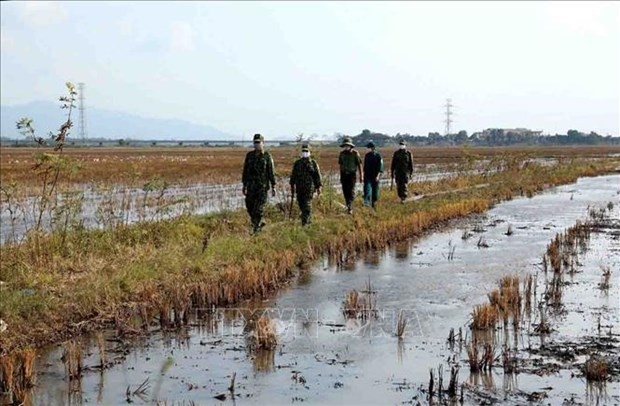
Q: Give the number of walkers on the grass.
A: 5